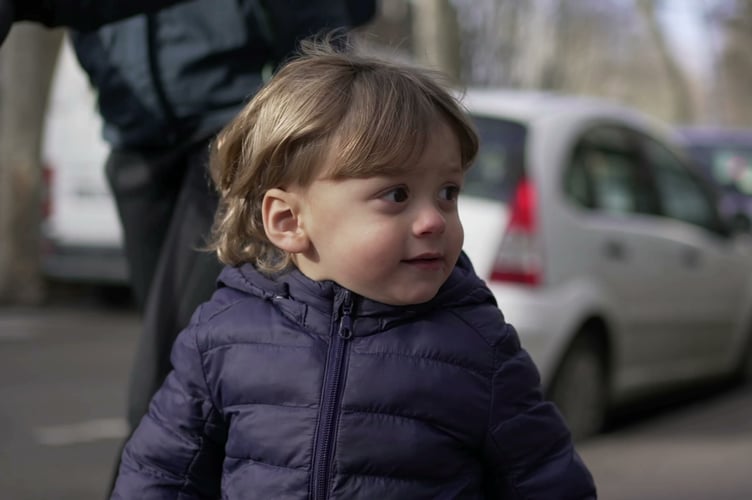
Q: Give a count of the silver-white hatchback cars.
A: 1